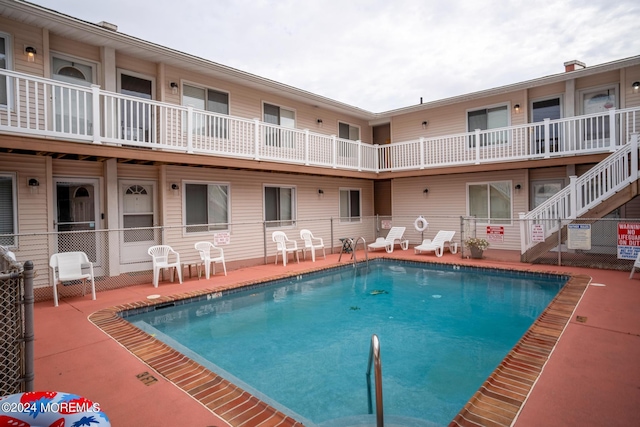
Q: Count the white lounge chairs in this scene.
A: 2